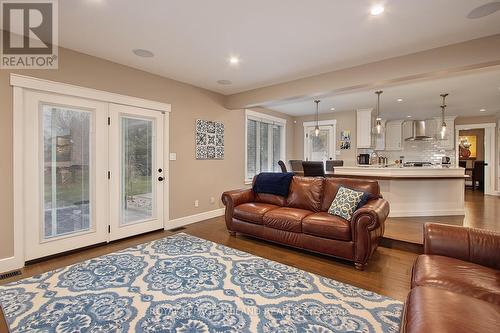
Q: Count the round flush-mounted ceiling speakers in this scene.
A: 3